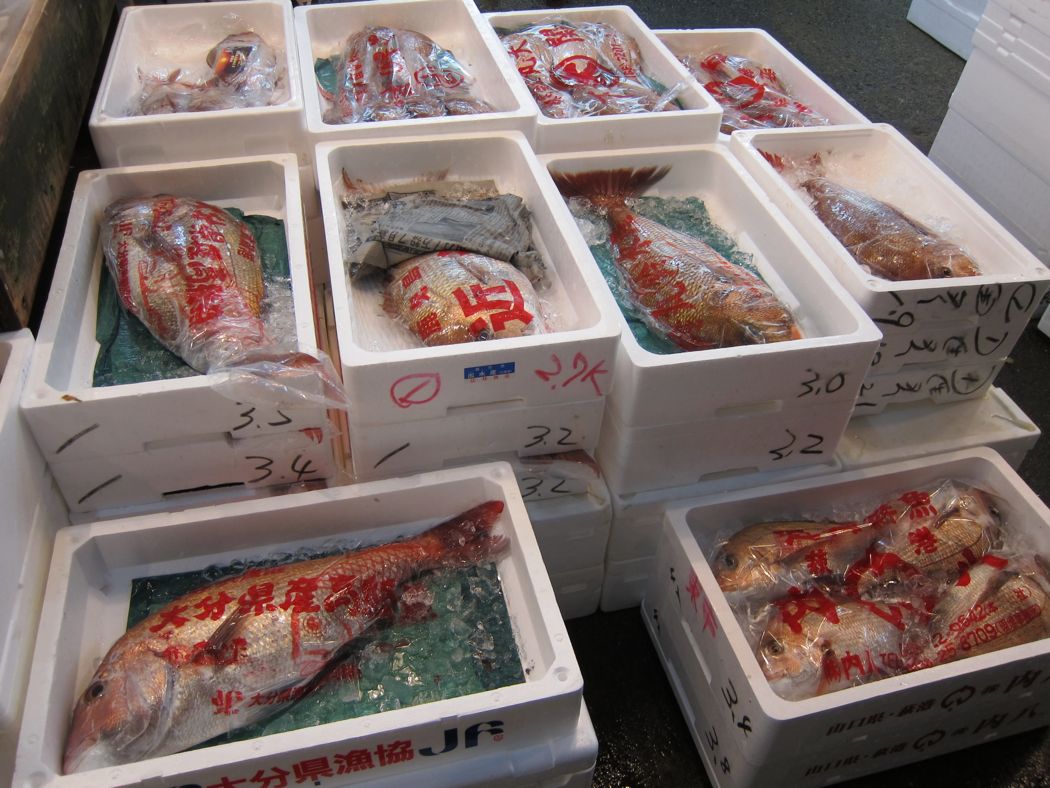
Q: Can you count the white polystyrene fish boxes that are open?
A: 10